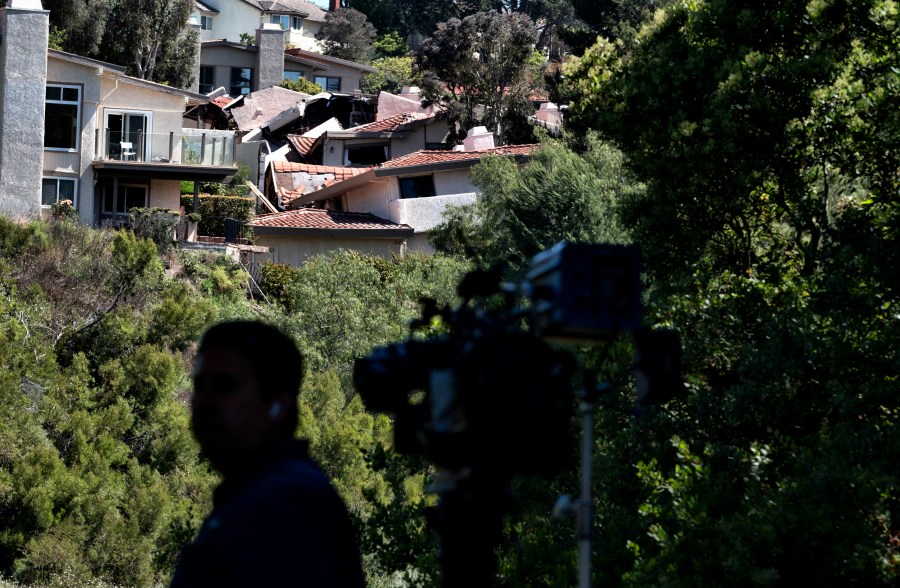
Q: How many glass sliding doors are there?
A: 1